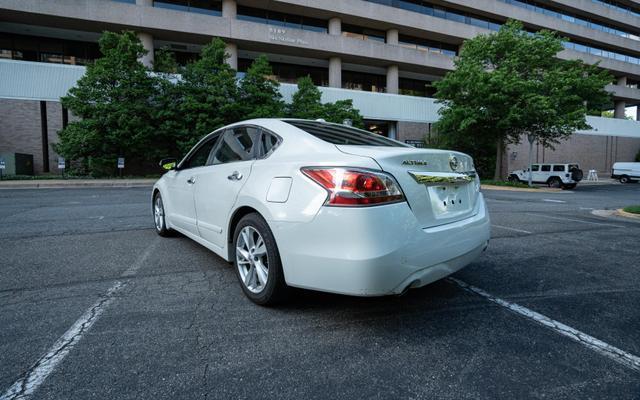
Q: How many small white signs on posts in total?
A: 3